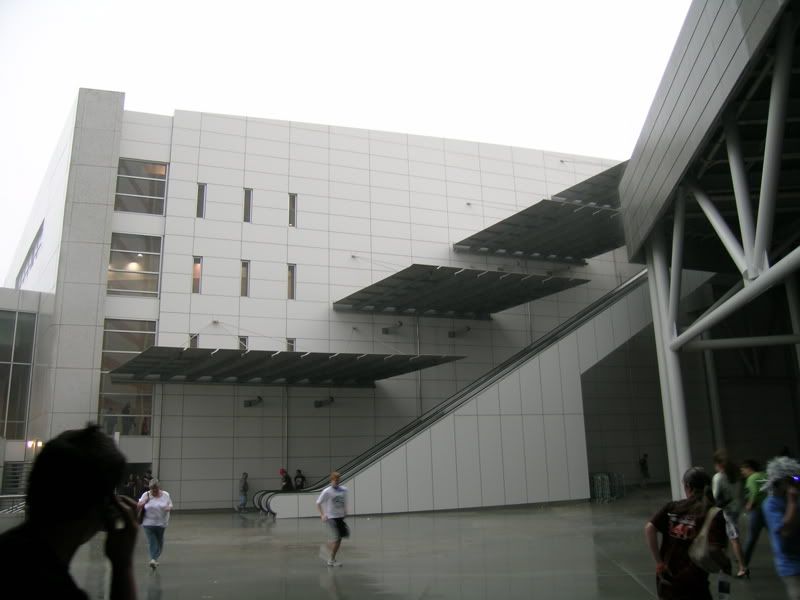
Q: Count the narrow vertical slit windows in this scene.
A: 9